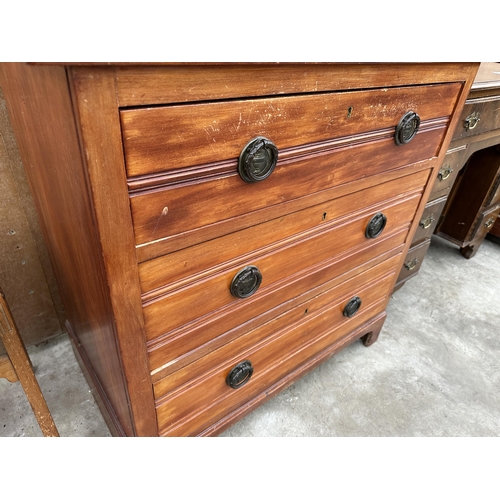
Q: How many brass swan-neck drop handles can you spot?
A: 5